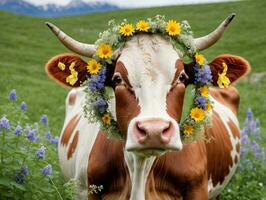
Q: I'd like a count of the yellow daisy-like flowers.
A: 11